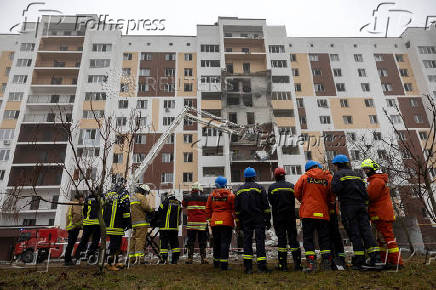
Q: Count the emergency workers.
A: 12